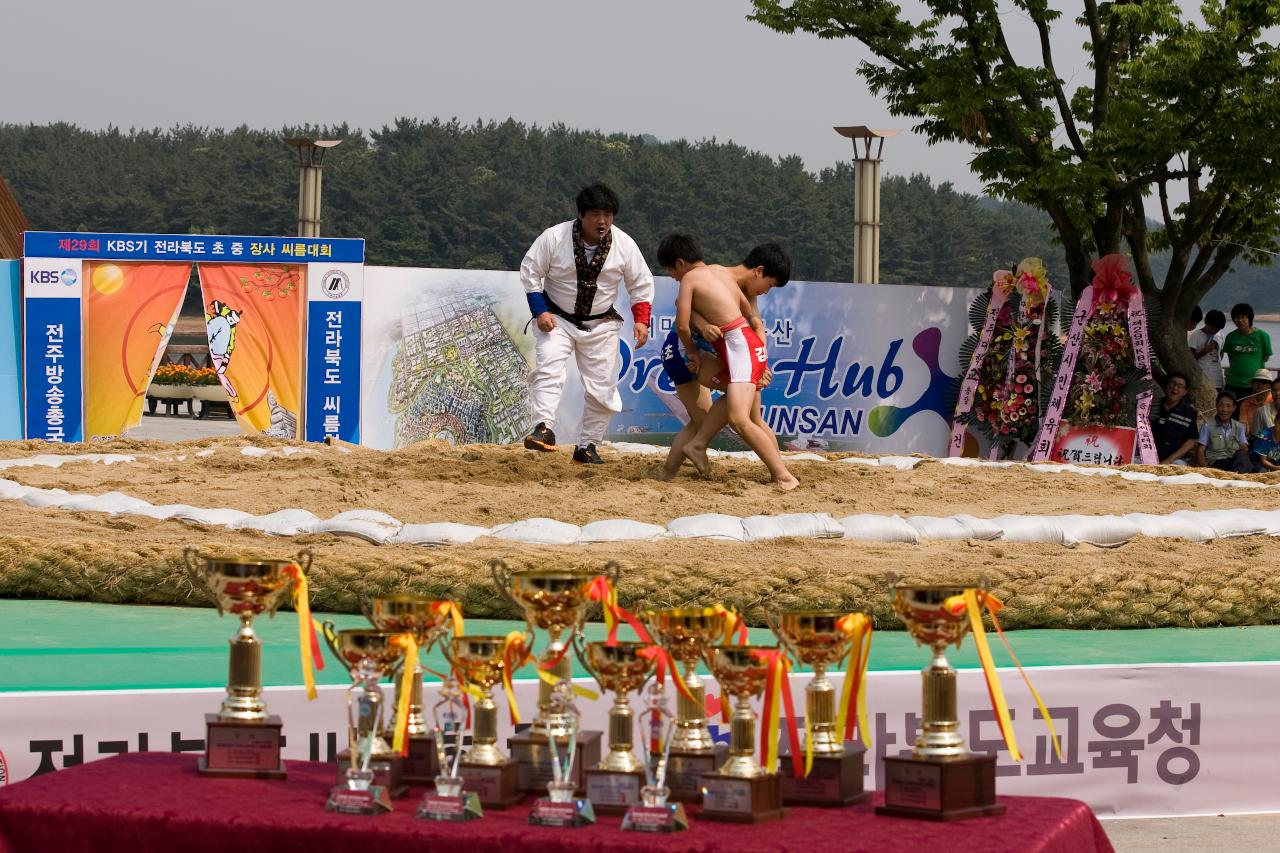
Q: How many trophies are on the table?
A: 14